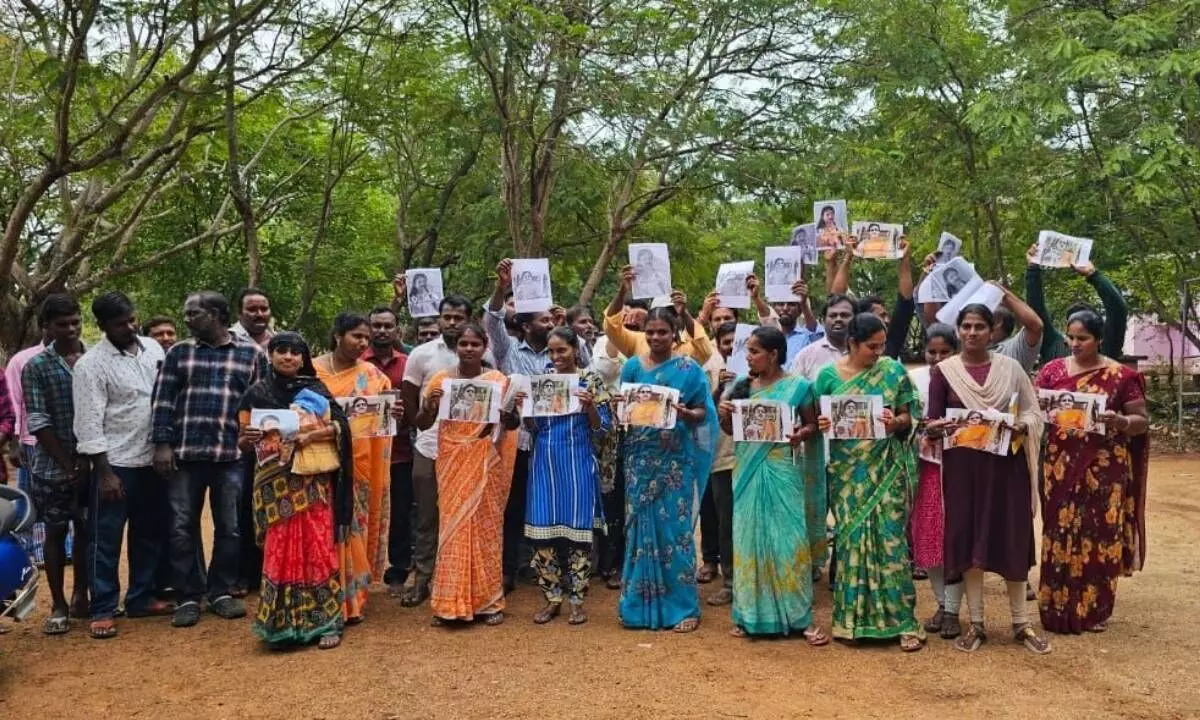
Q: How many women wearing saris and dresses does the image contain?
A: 10